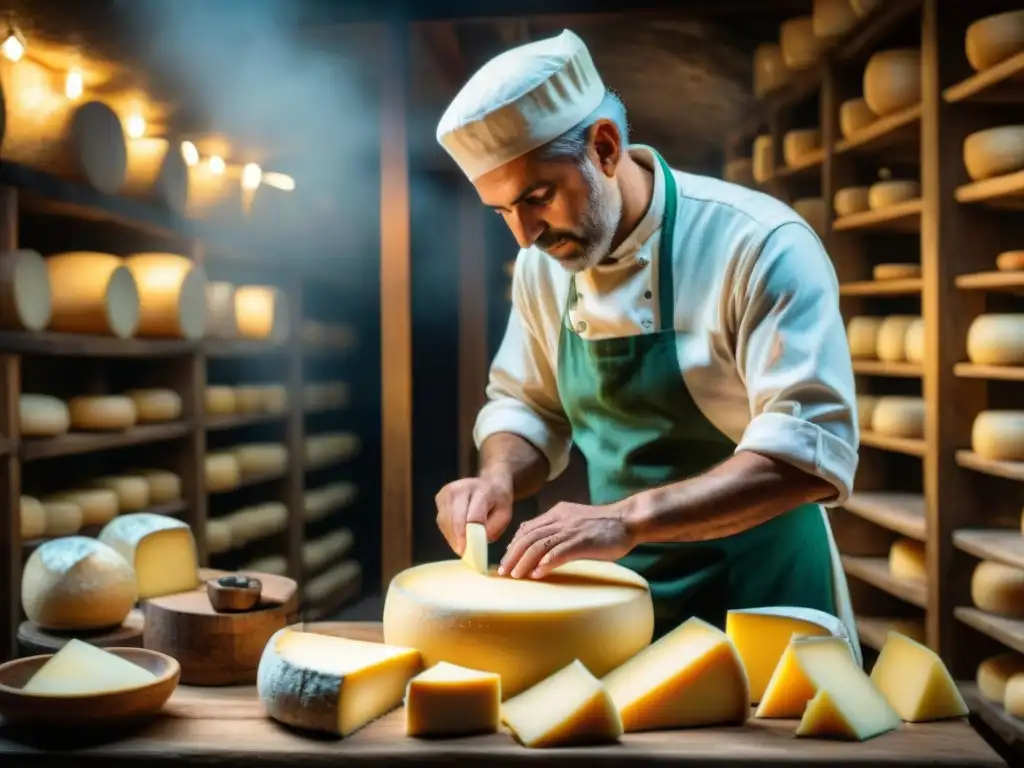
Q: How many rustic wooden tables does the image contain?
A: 1